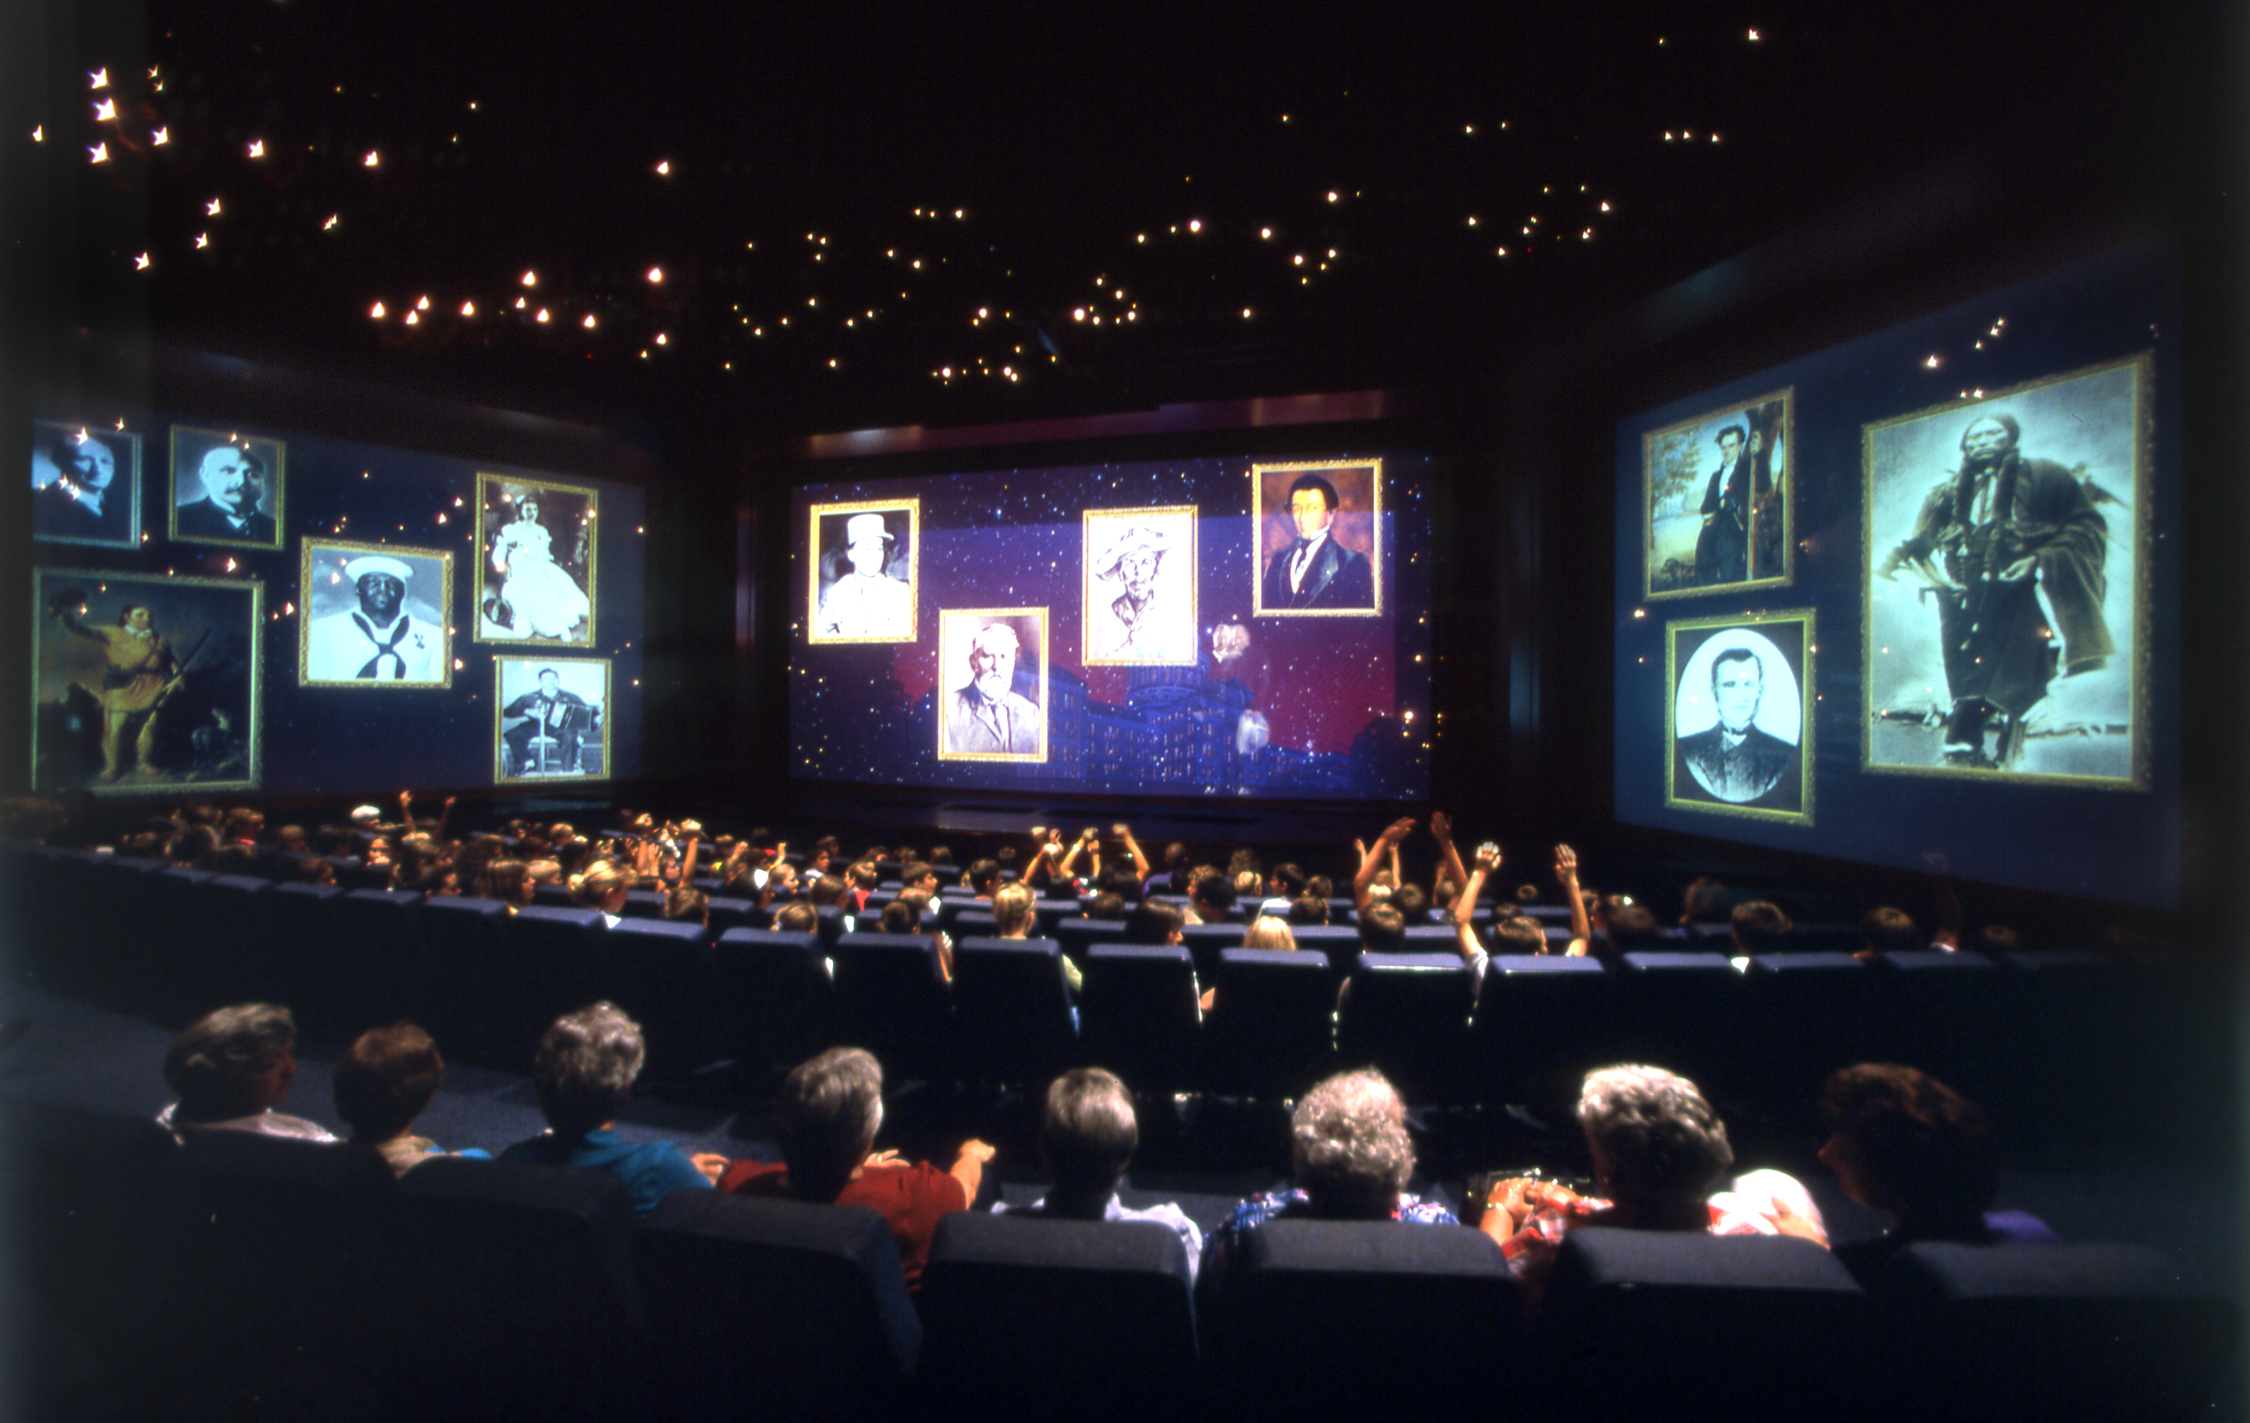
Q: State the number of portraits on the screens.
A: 13